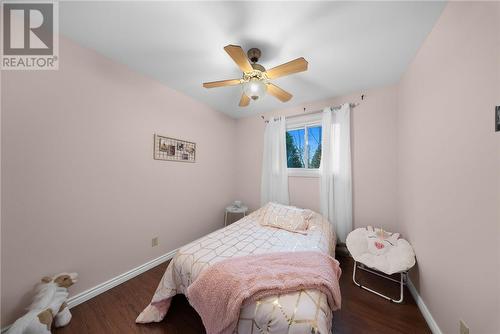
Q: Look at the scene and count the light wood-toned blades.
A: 5